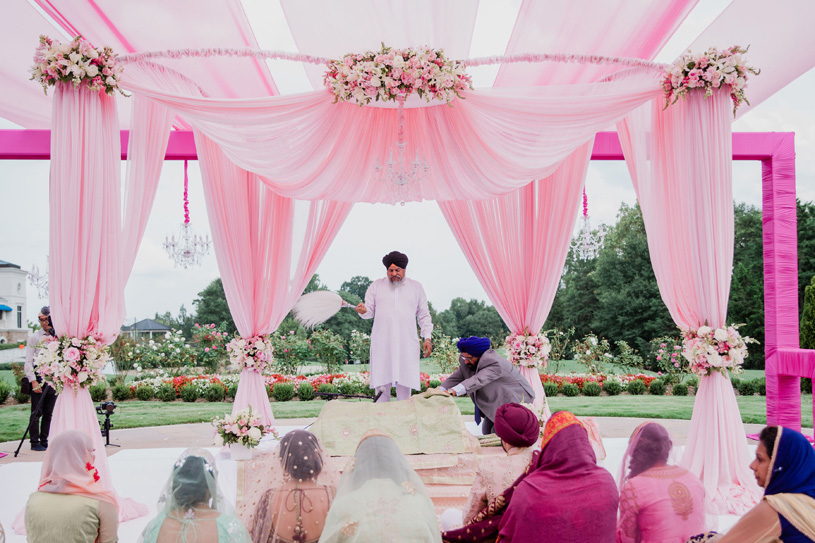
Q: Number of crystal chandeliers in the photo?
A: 4